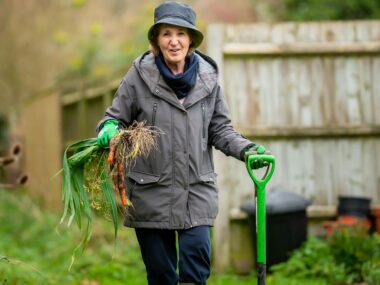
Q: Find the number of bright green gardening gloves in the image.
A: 2